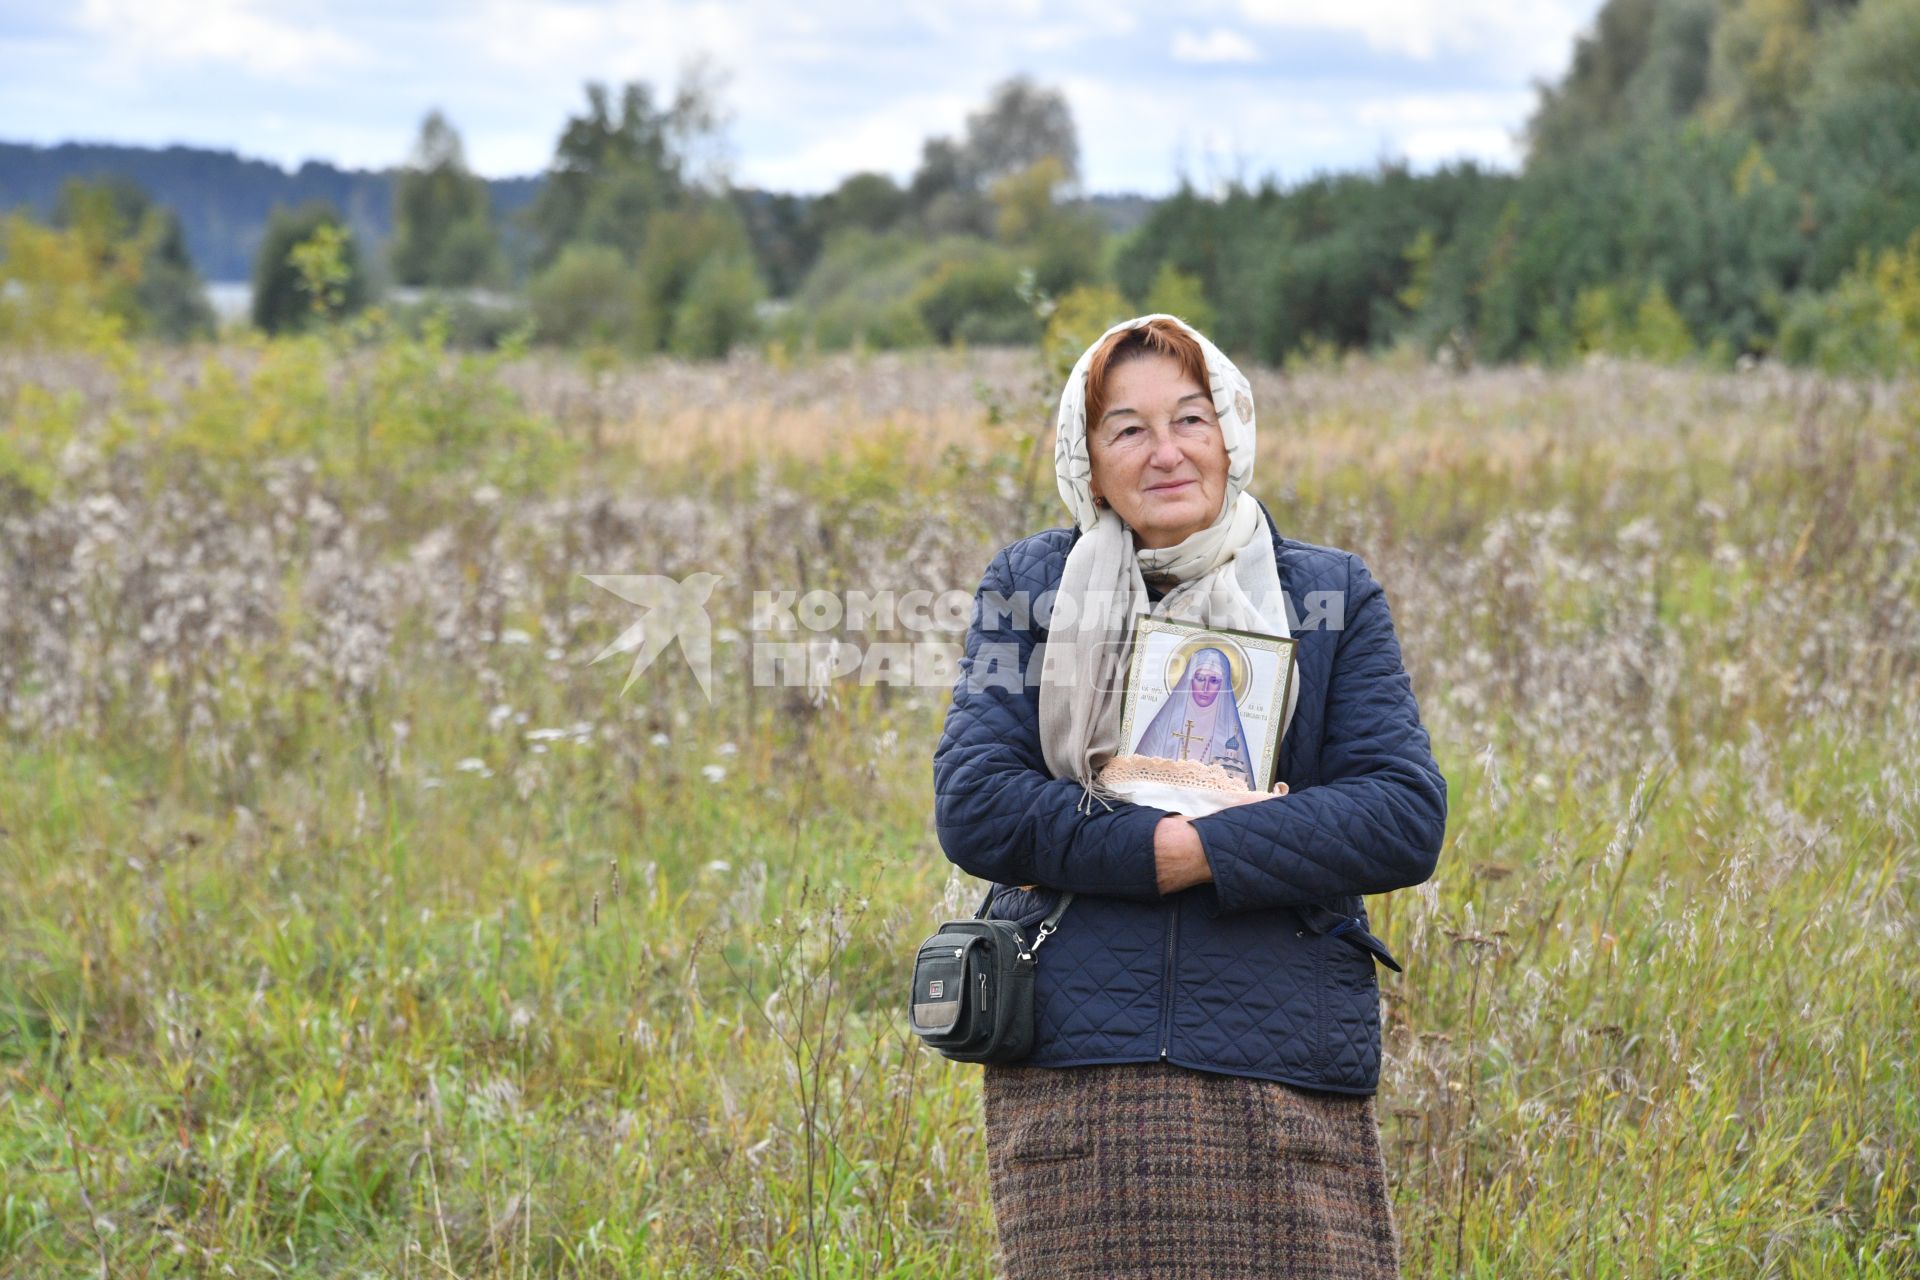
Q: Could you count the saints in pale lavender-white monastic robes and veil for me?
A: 1